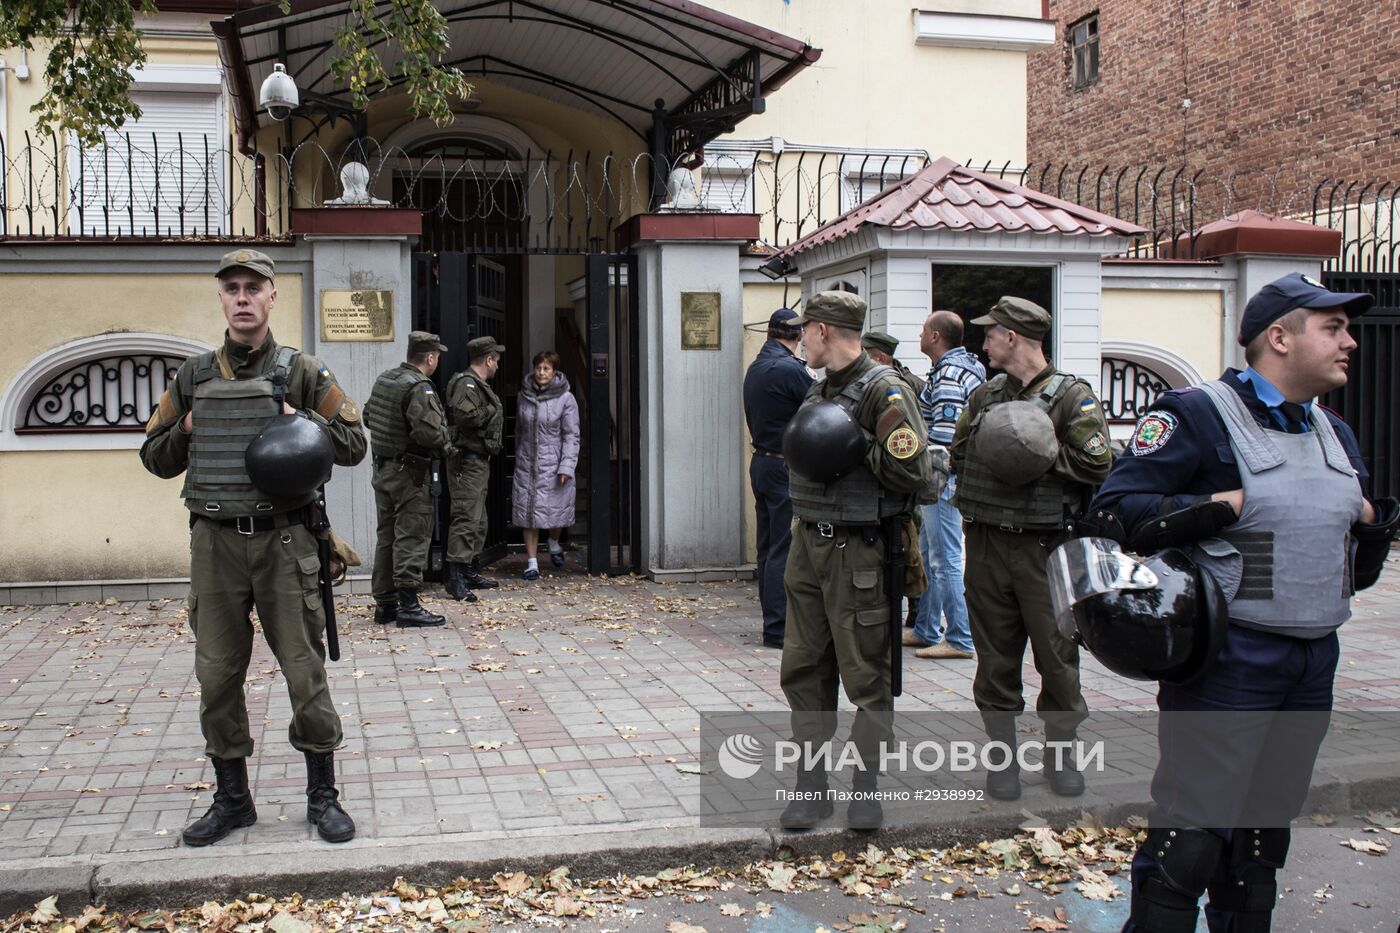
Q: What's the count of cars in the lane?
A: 0